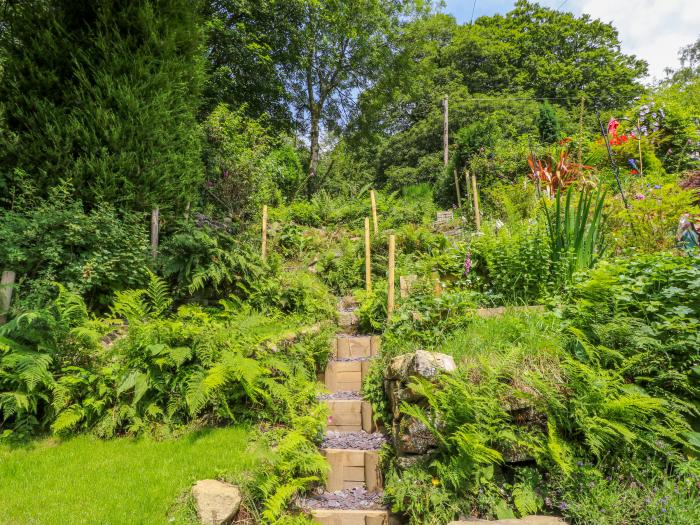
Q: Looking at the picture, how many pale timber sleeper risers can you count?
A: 5